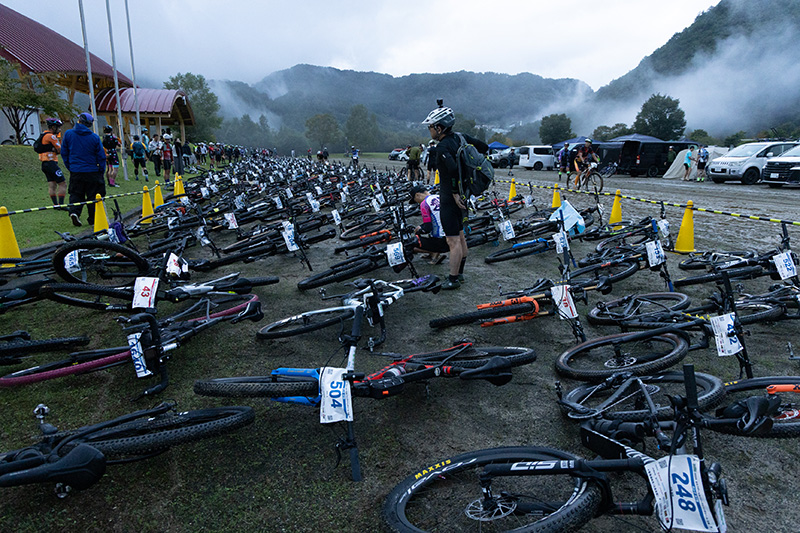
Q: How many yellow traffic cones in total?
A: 11